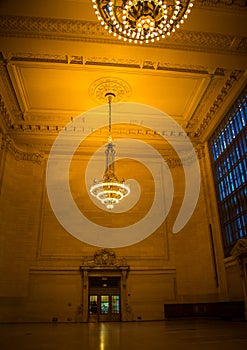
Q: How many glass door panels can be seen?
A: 3